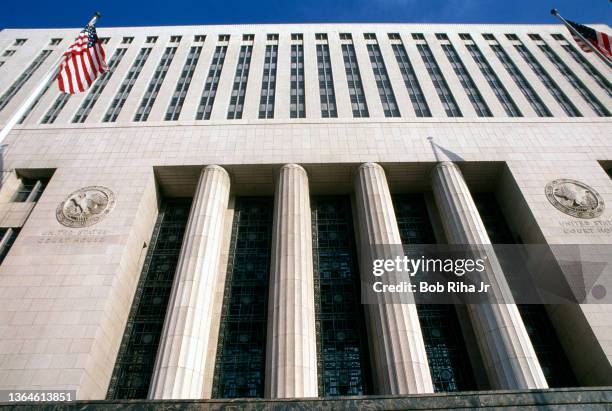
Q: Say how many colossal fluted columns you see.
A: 4